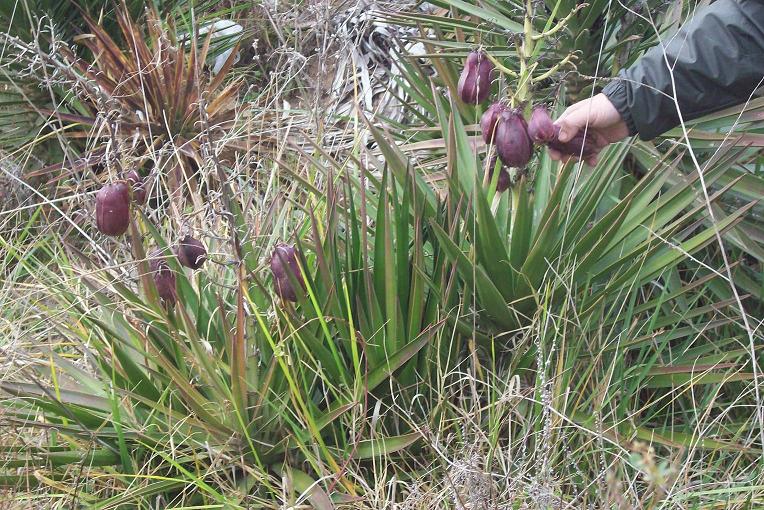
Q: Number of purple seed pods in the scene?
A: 11